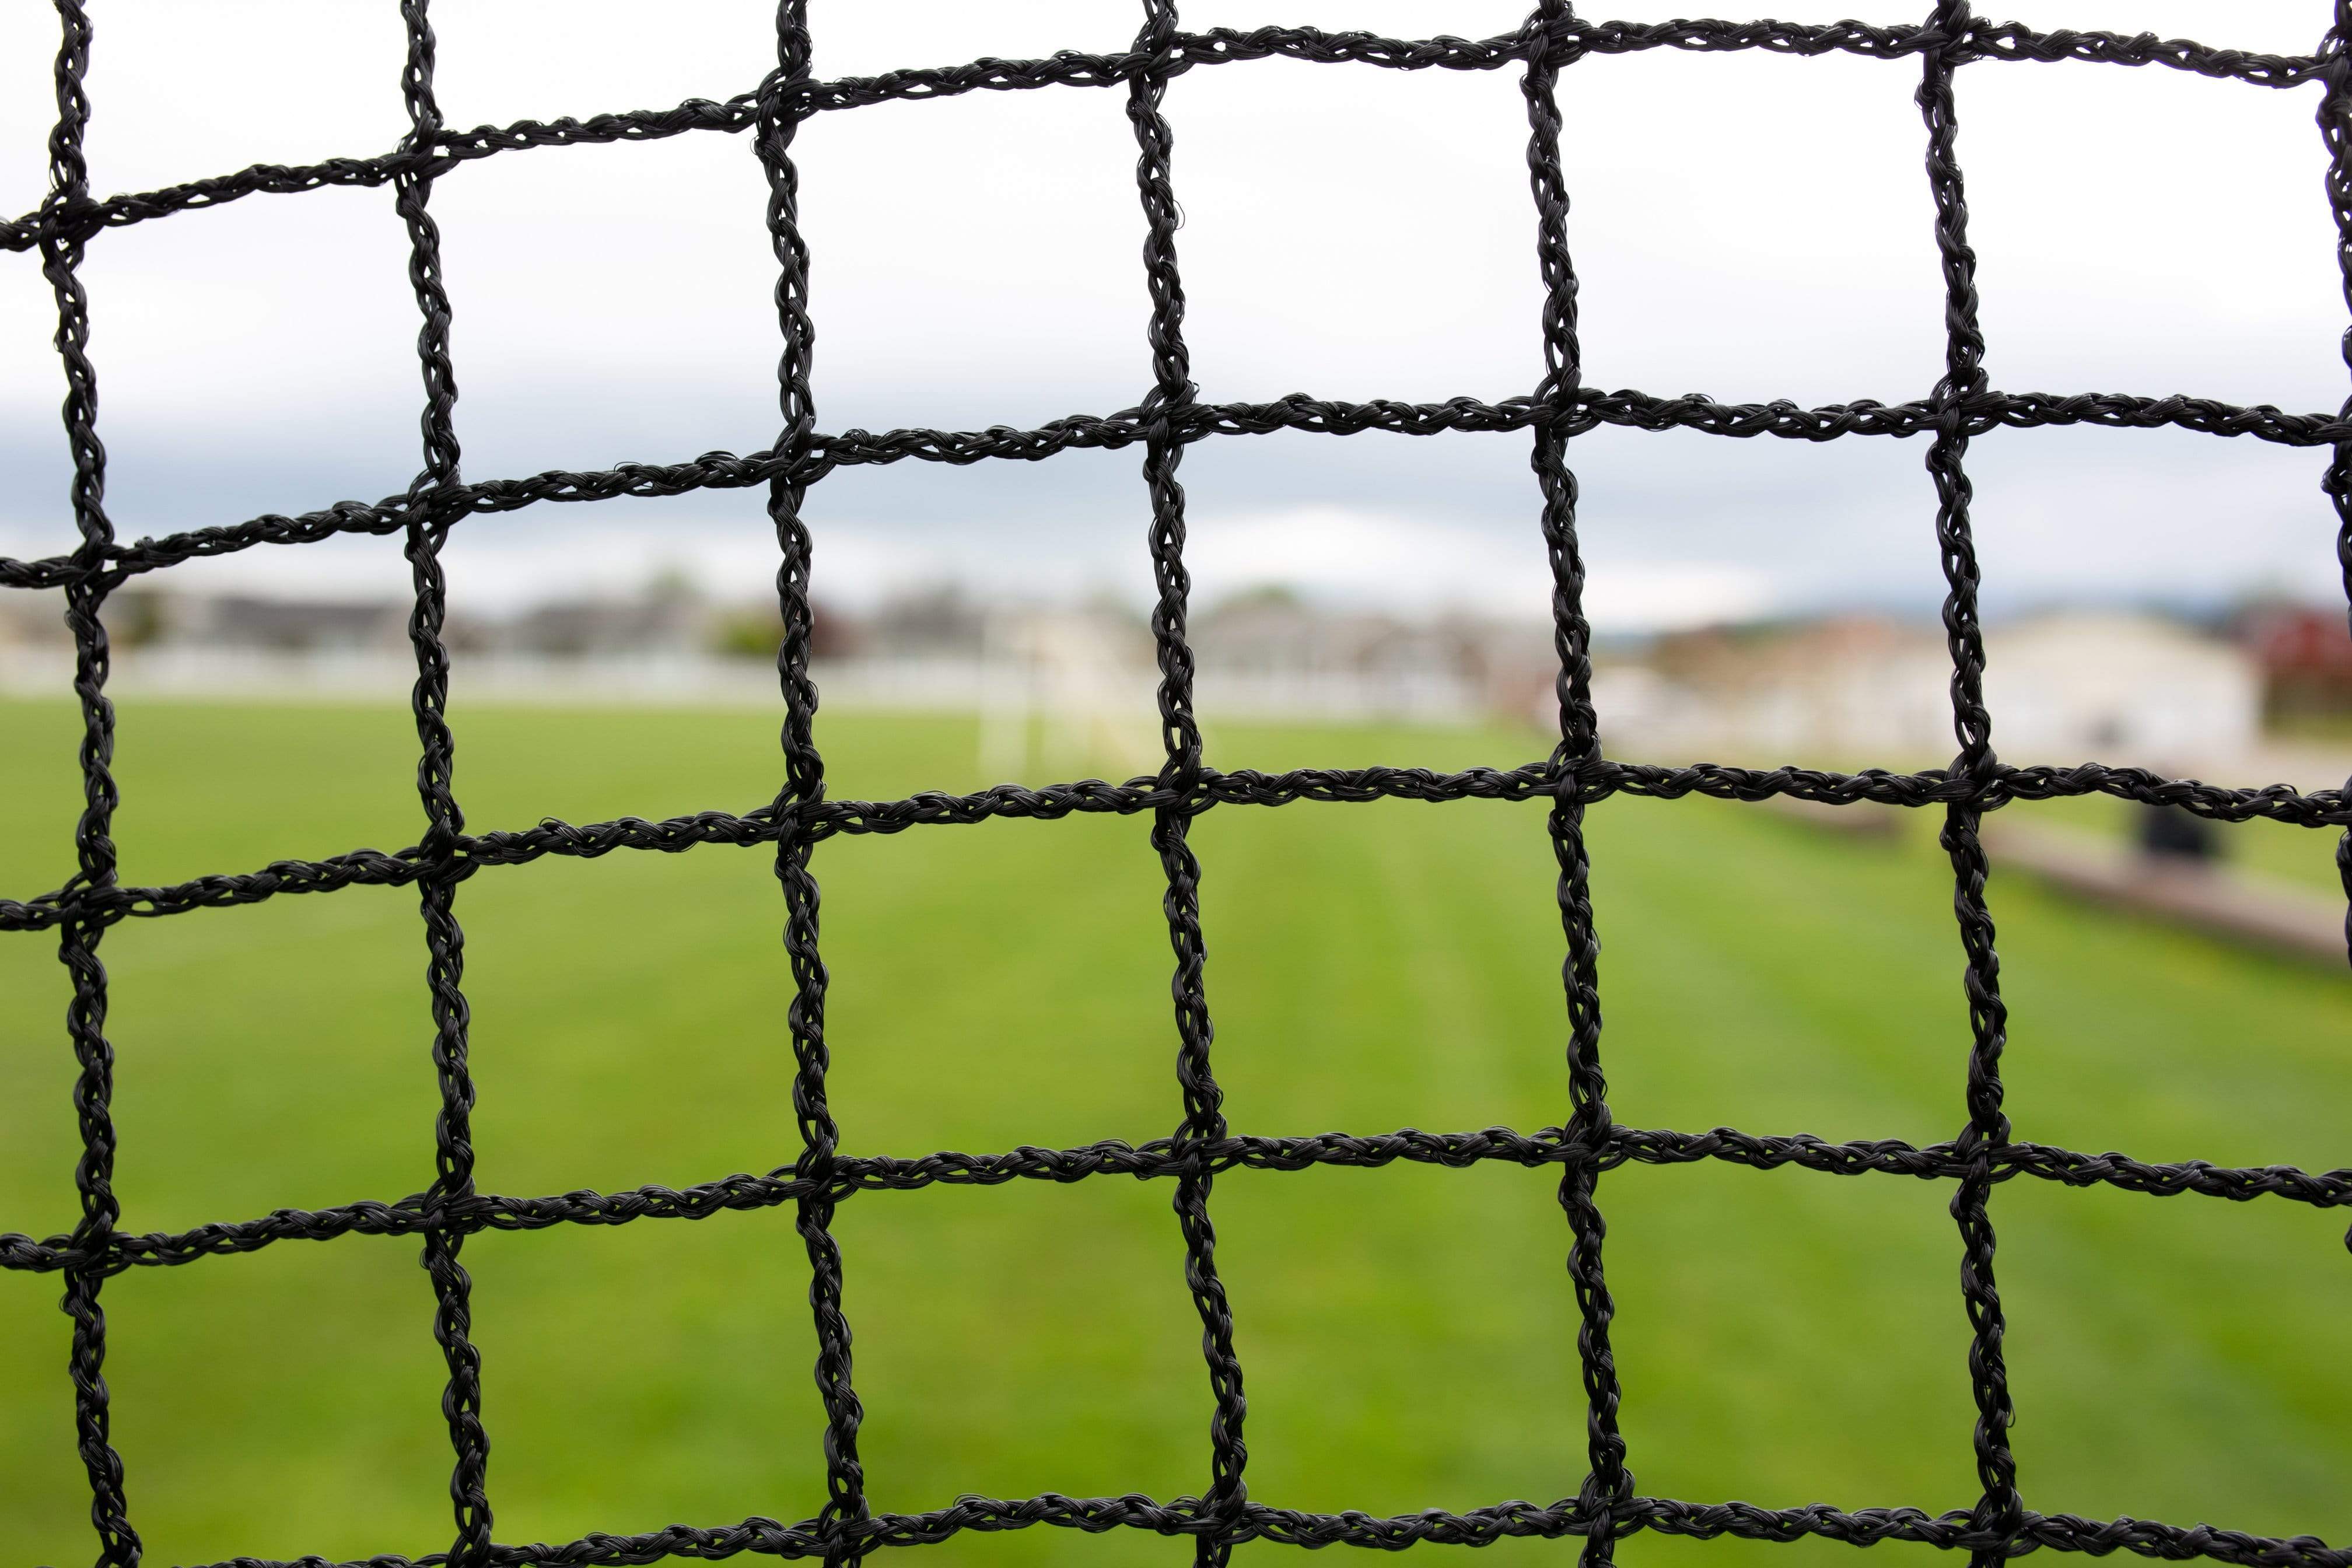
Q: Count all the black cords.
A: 12